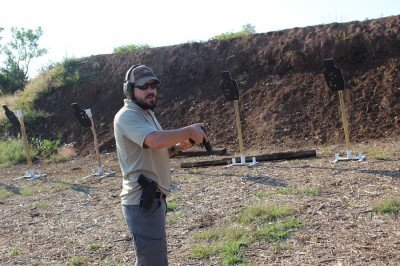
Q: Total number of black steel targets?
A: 4